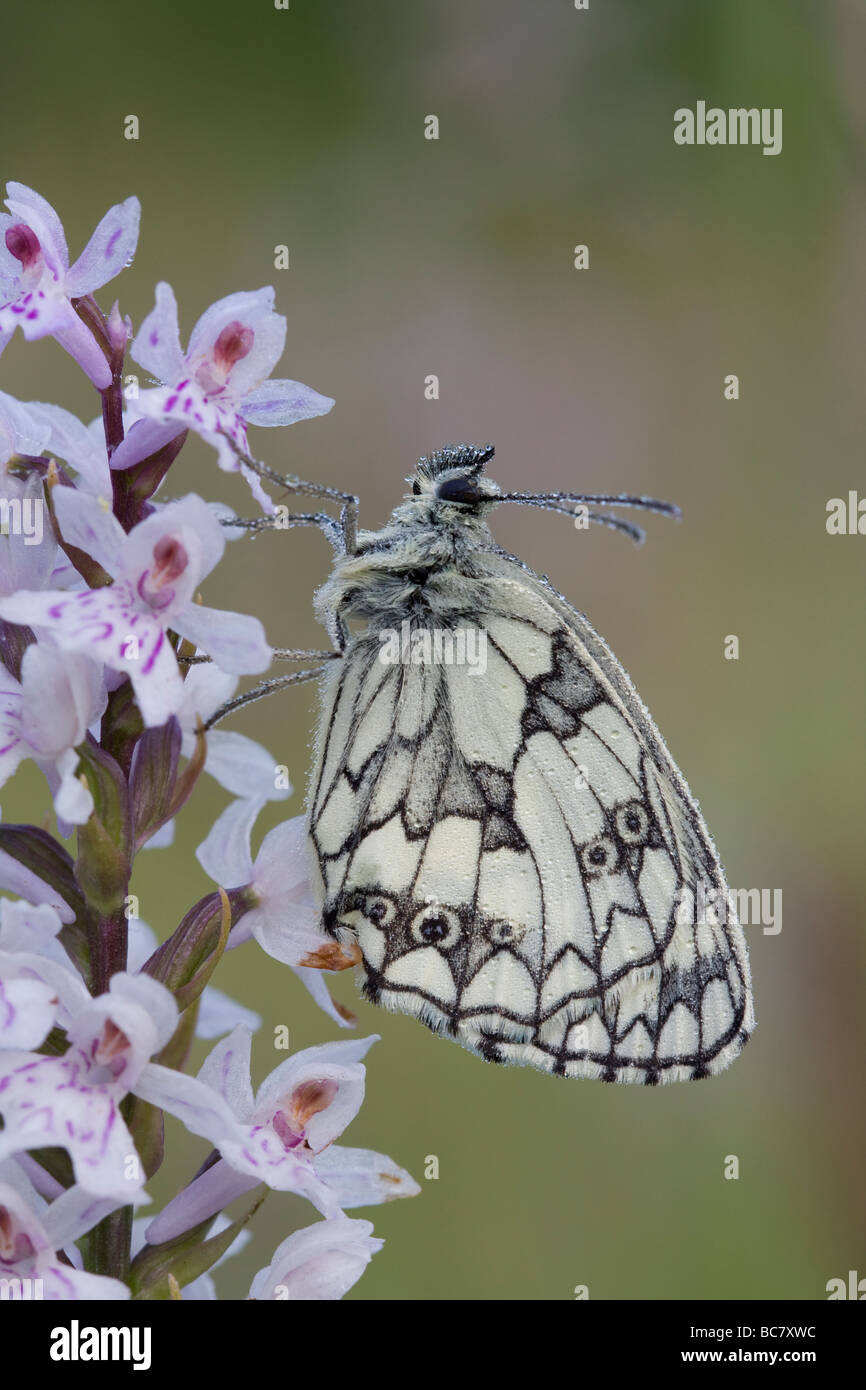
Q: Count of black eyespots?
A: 5